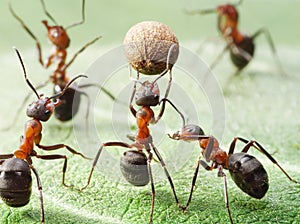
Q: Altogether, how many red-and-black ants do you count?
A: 5